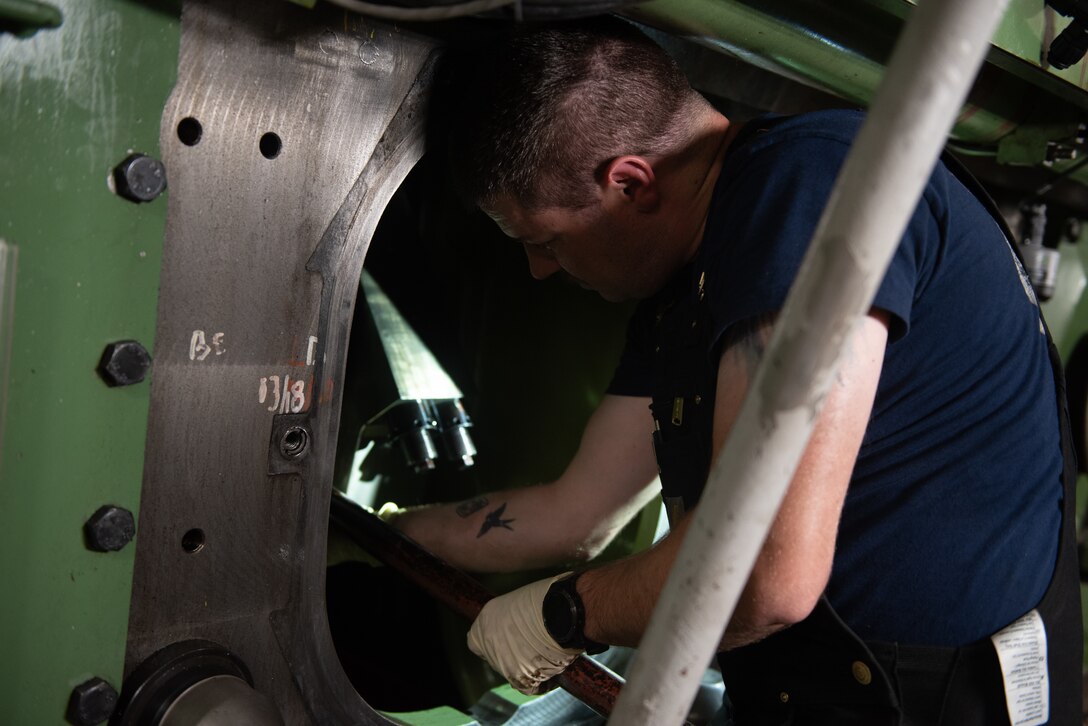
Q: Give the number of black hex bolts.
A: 4